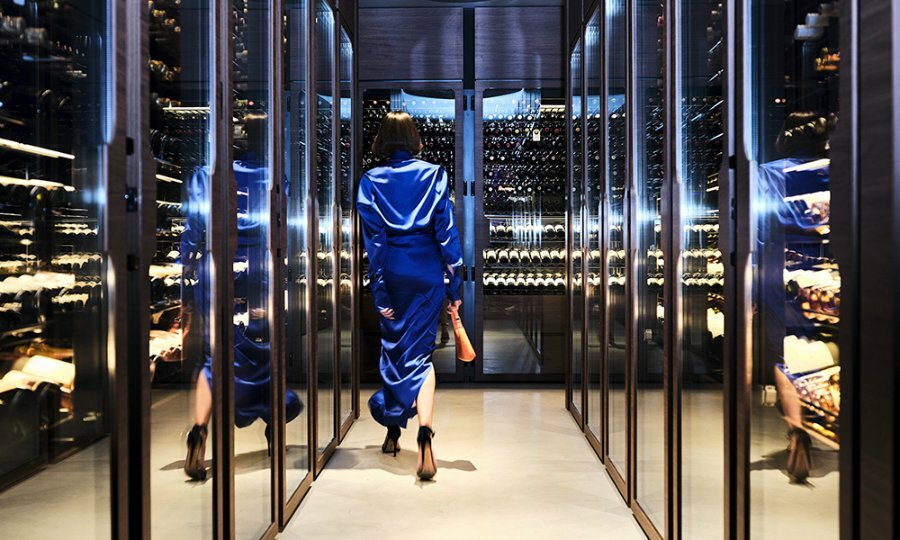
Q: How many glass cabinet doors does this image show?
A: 14